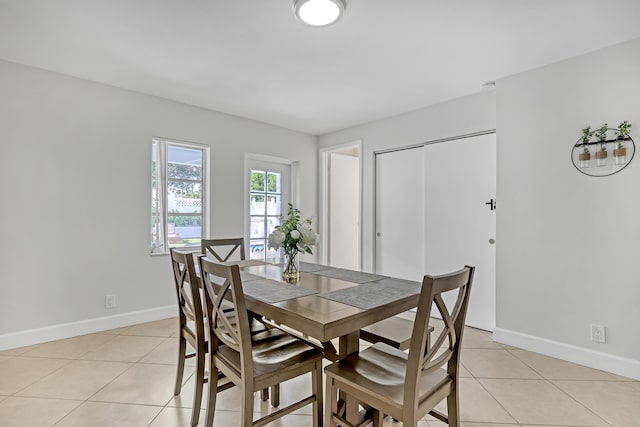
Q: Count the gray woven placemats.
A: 6